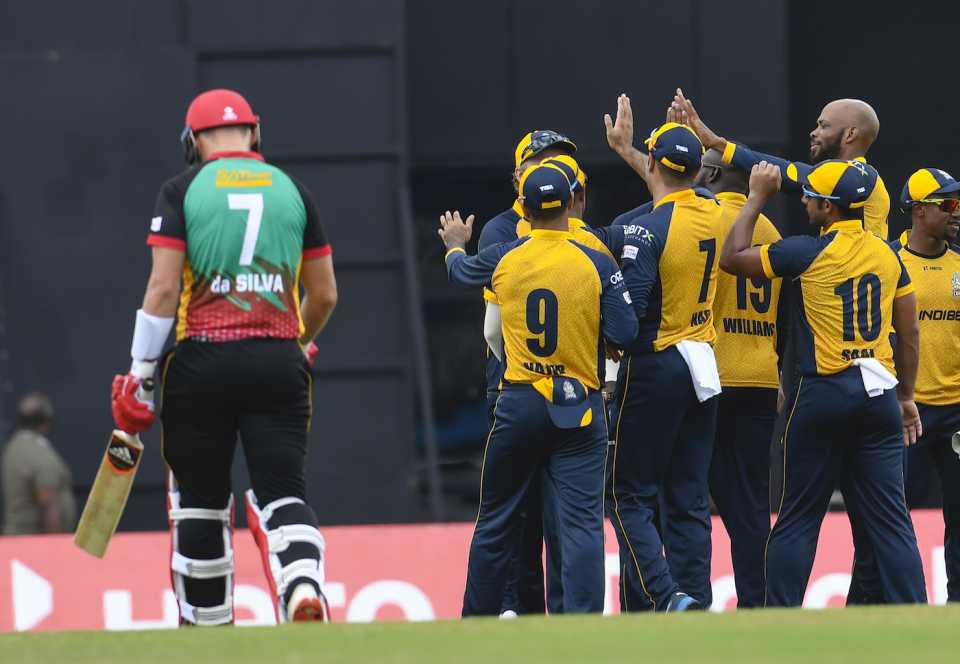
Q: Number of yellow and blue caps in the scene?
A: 7